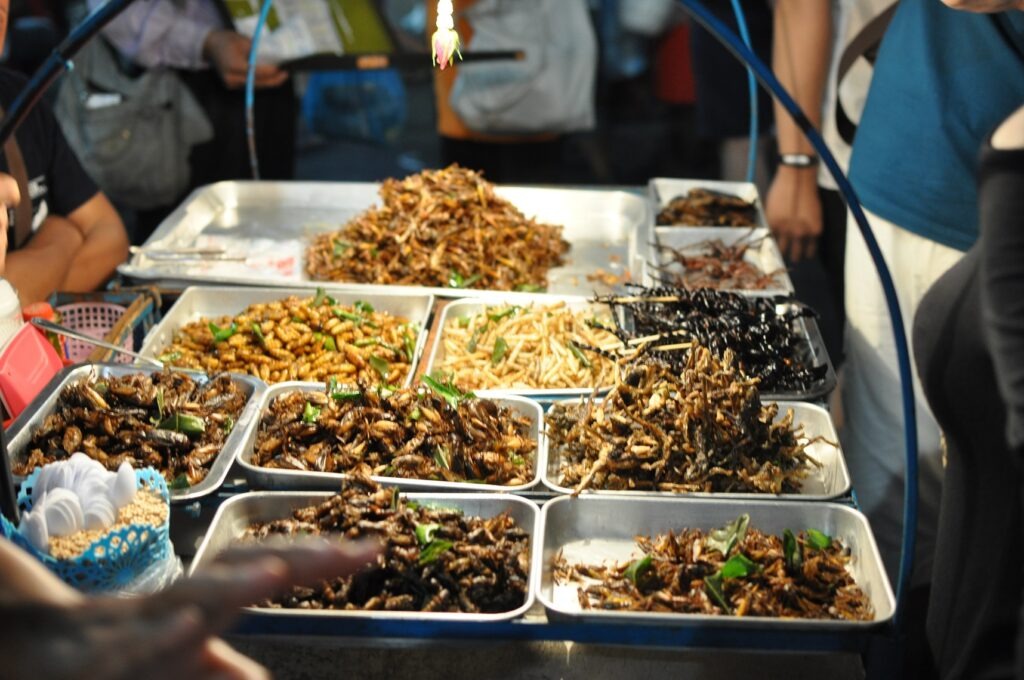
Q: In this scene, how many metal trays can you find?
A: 11